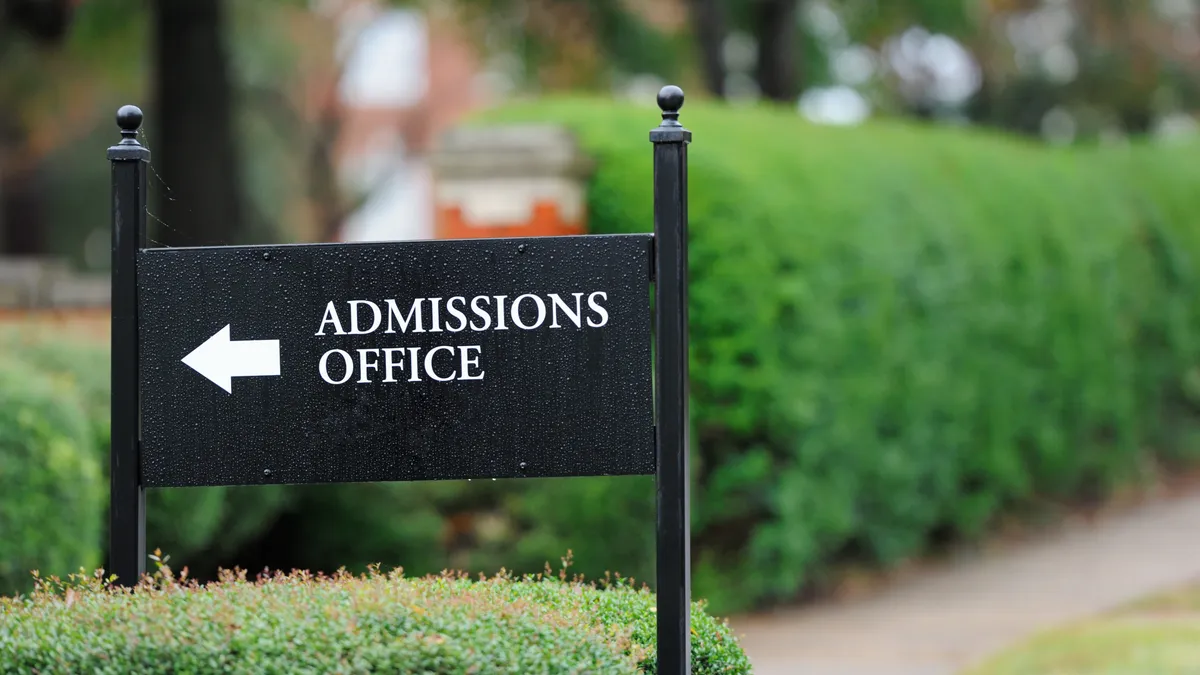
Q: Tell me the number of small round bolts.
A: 4